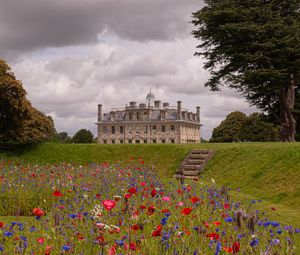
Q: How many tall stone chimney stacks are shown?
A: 3